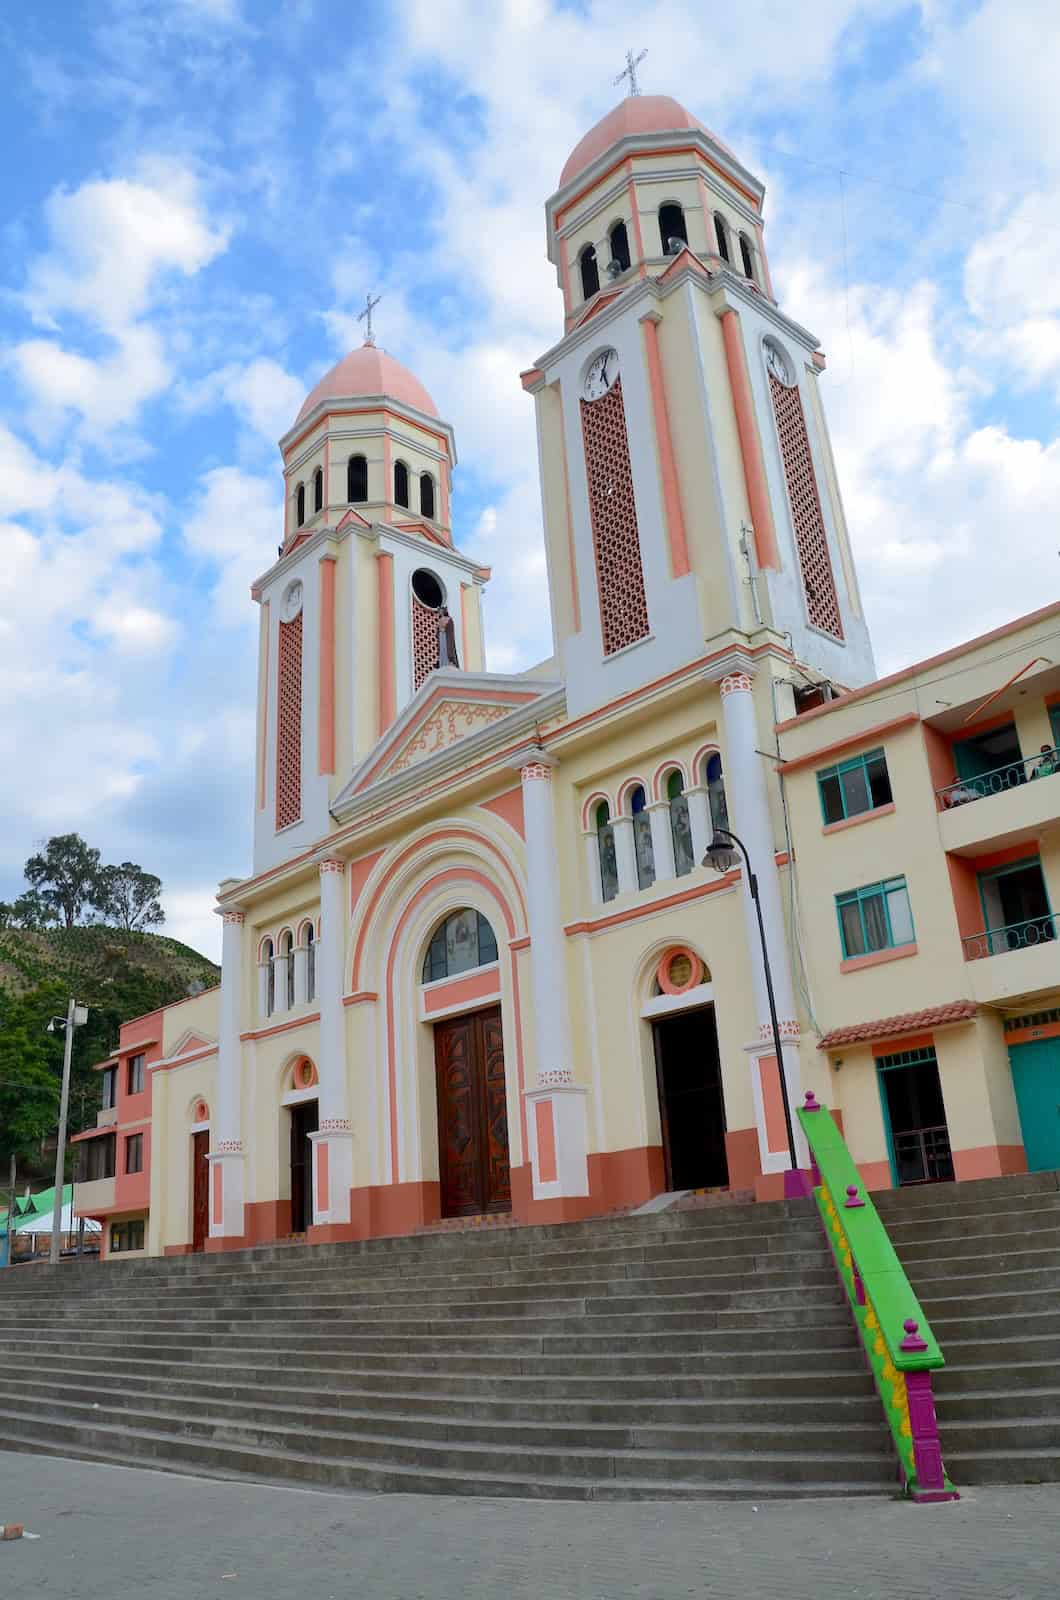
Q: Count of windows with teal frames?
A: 2